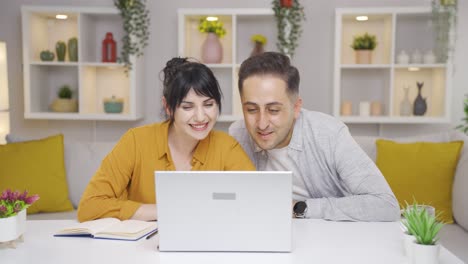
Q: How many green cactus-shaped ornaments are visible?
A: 3